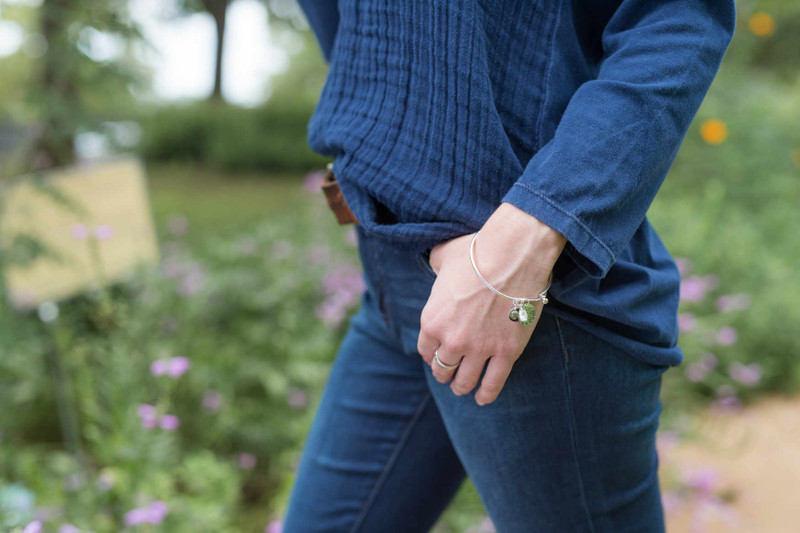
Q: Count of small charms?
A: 3